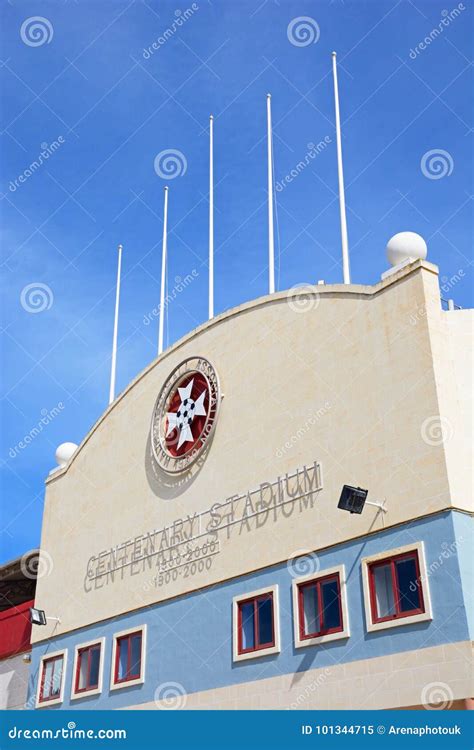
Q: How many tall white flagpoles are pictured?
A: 5